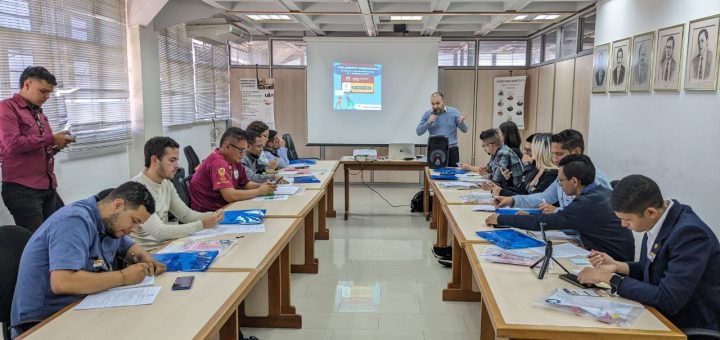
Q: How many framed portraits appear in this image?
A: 5